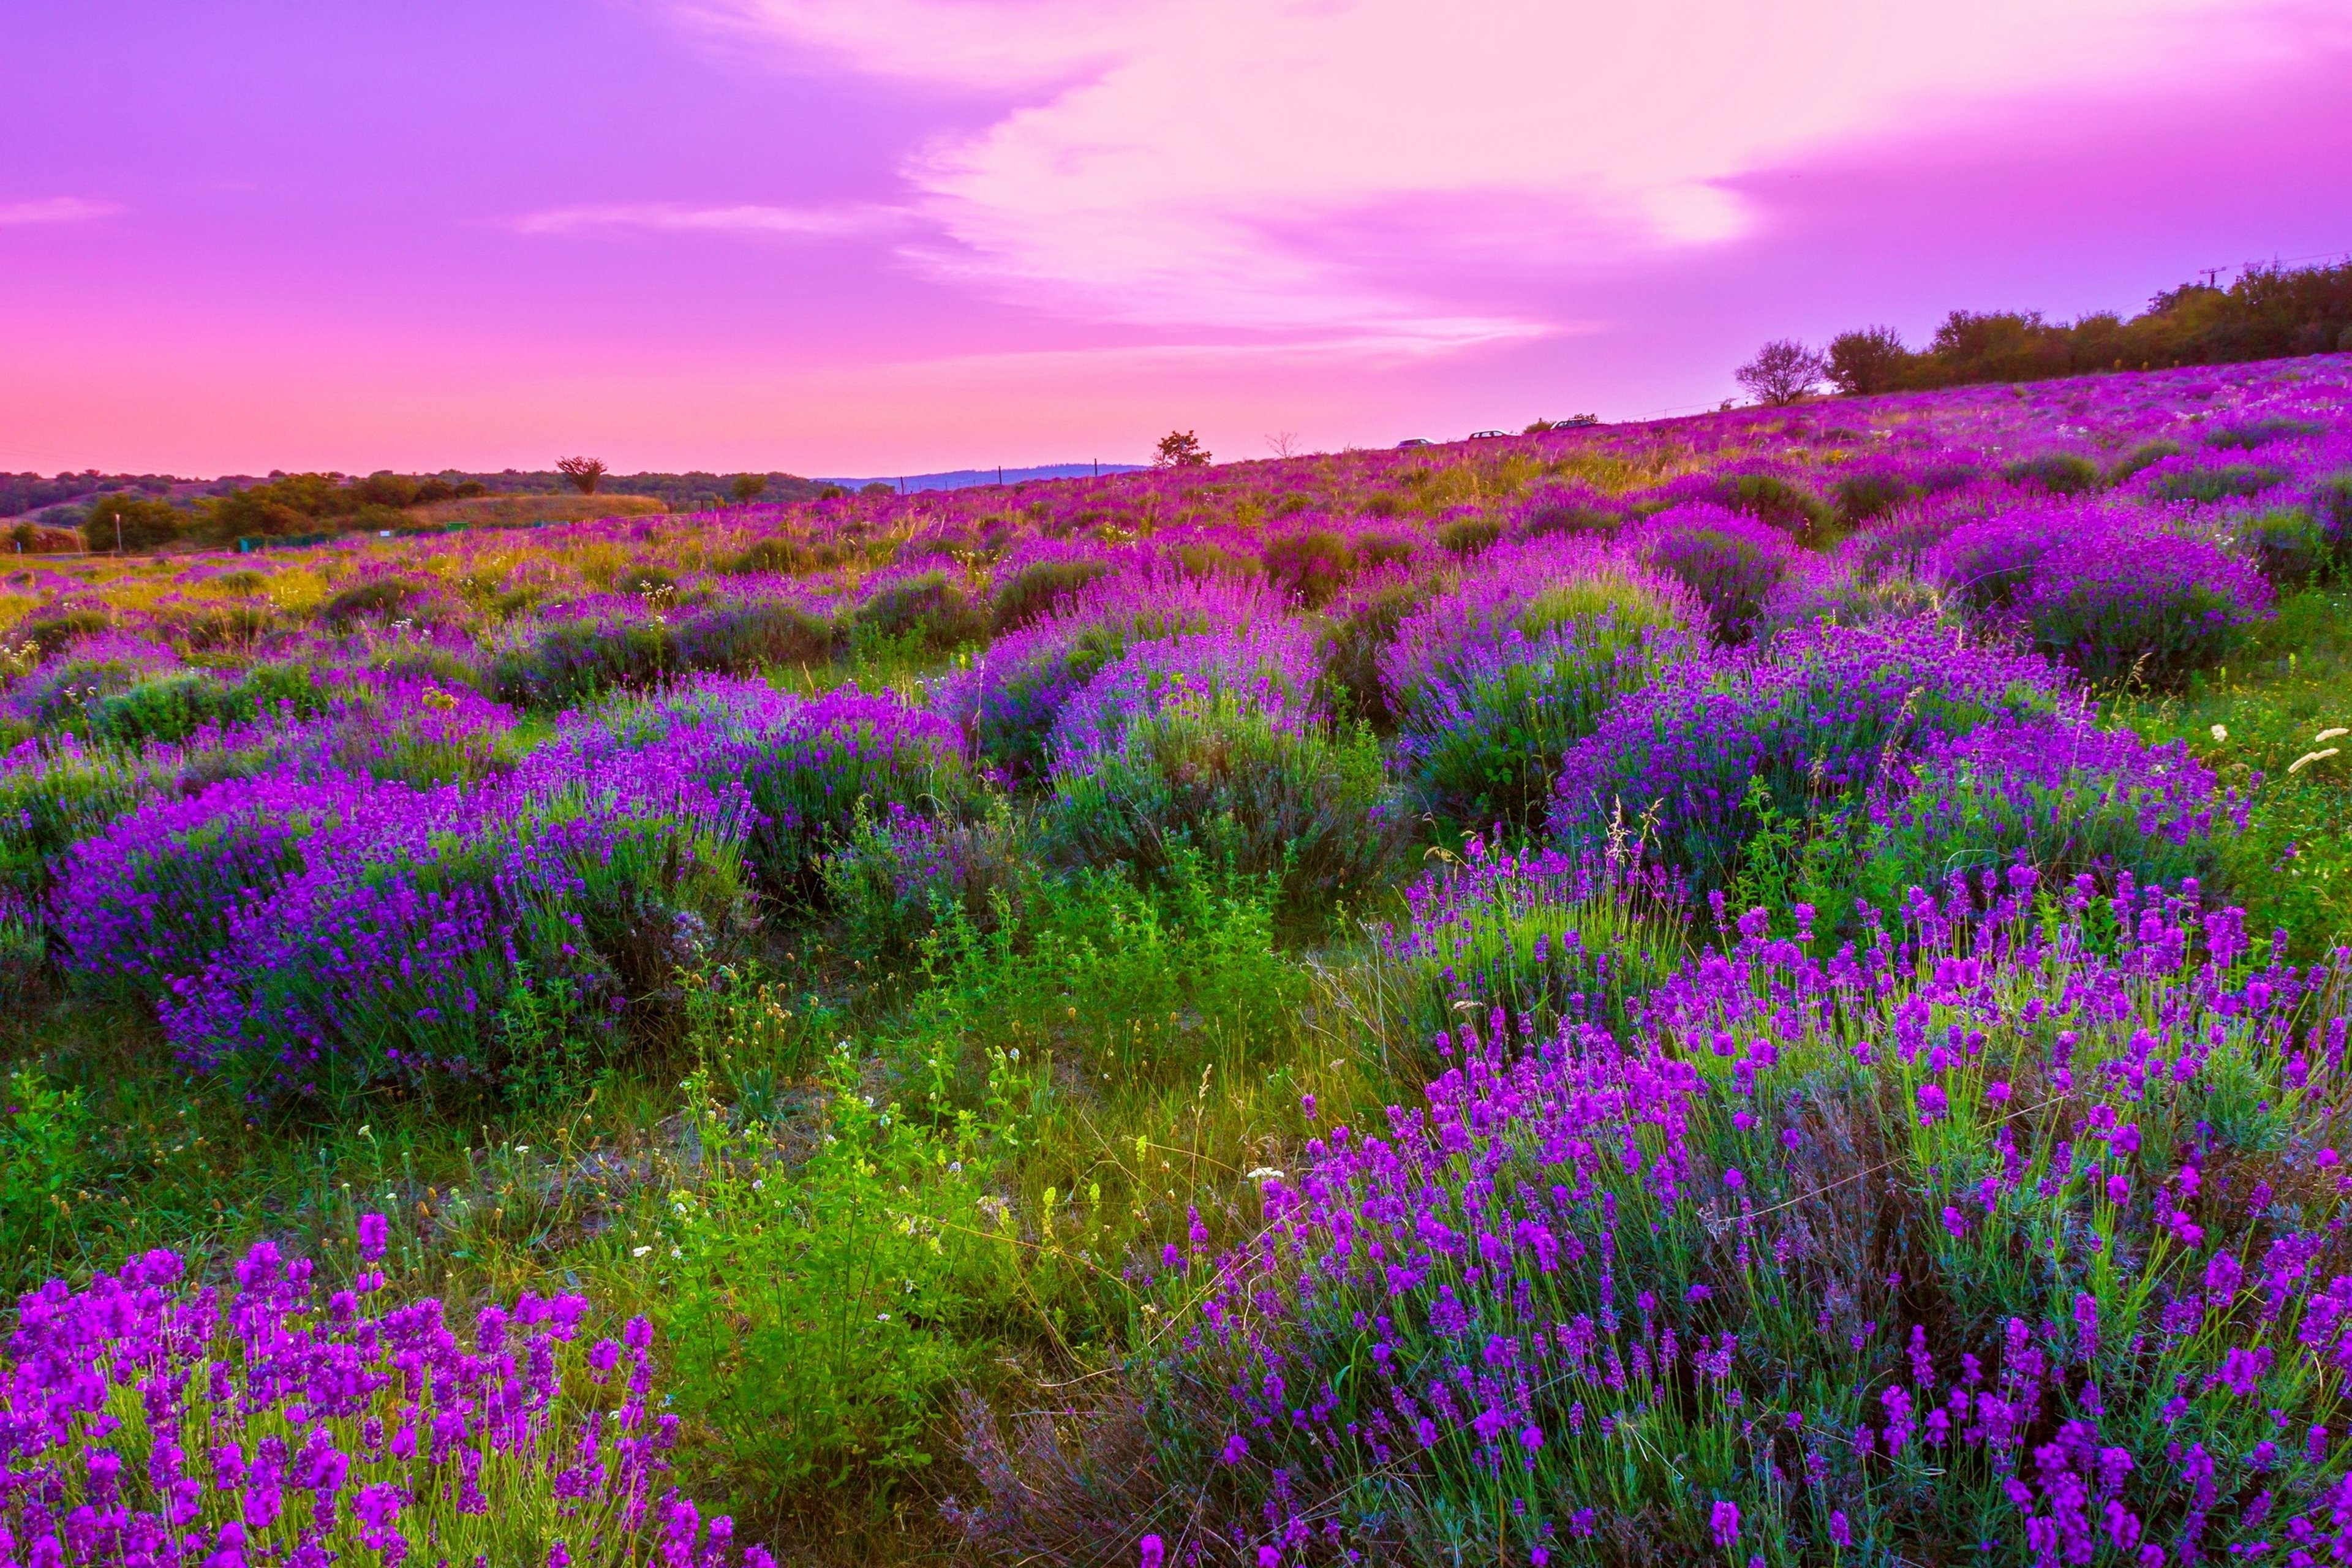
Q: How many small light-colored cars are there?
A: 3